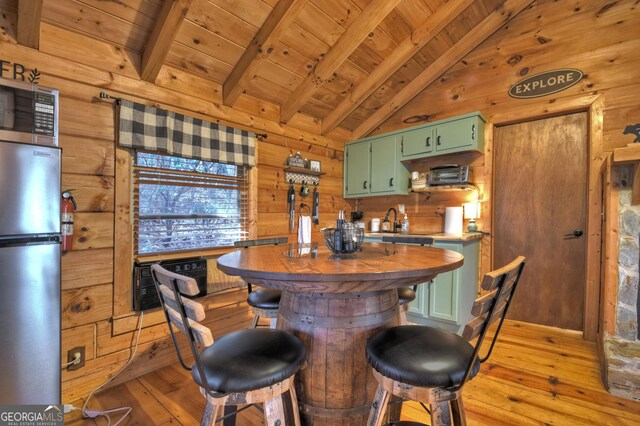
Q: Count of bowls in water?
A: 0